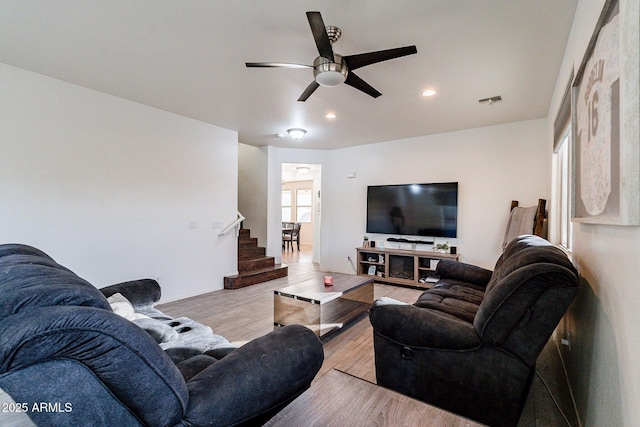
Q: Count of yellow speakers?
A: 0